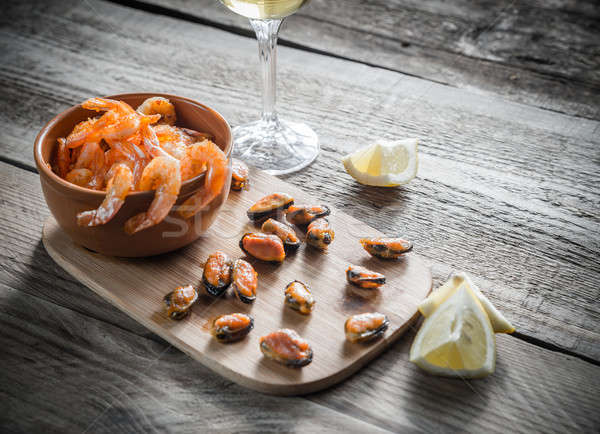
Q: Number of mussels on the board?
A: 15